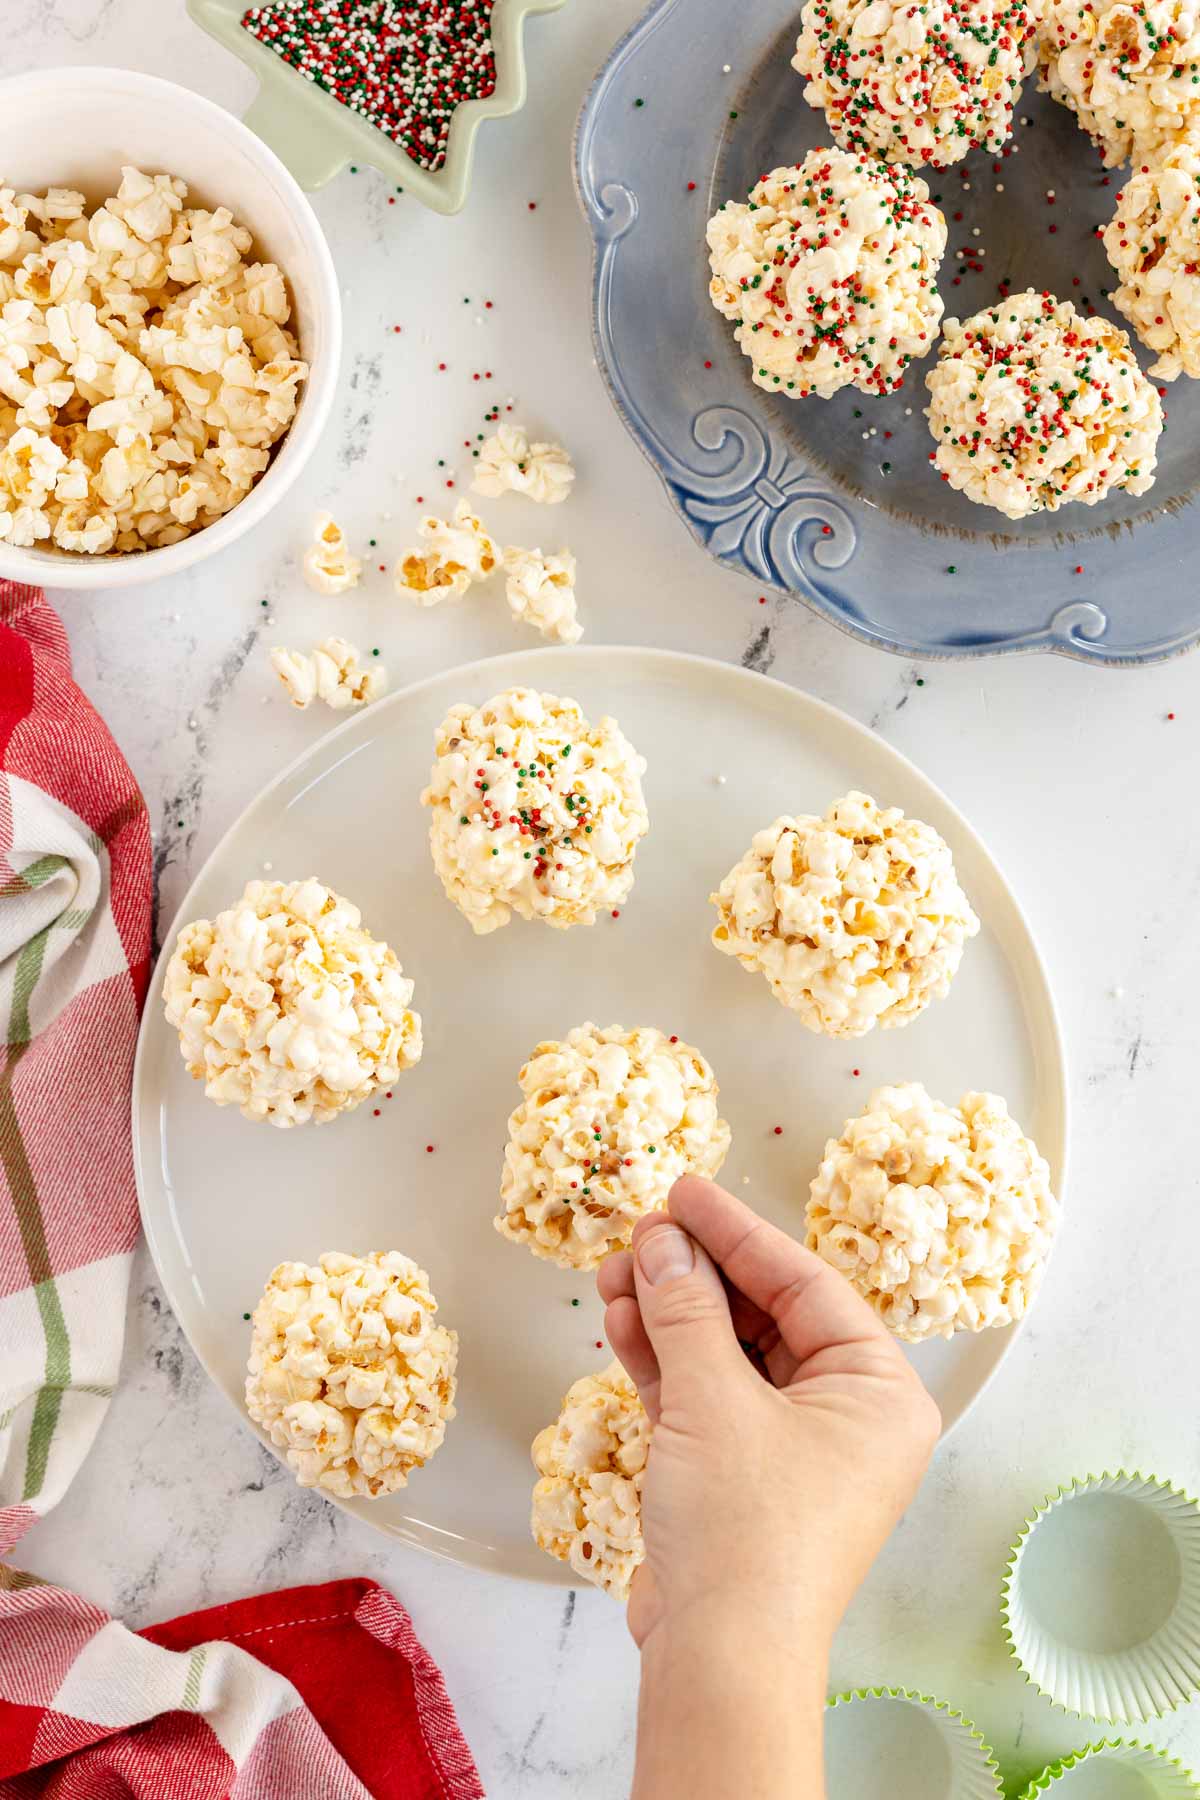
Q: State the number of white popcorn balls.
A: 12